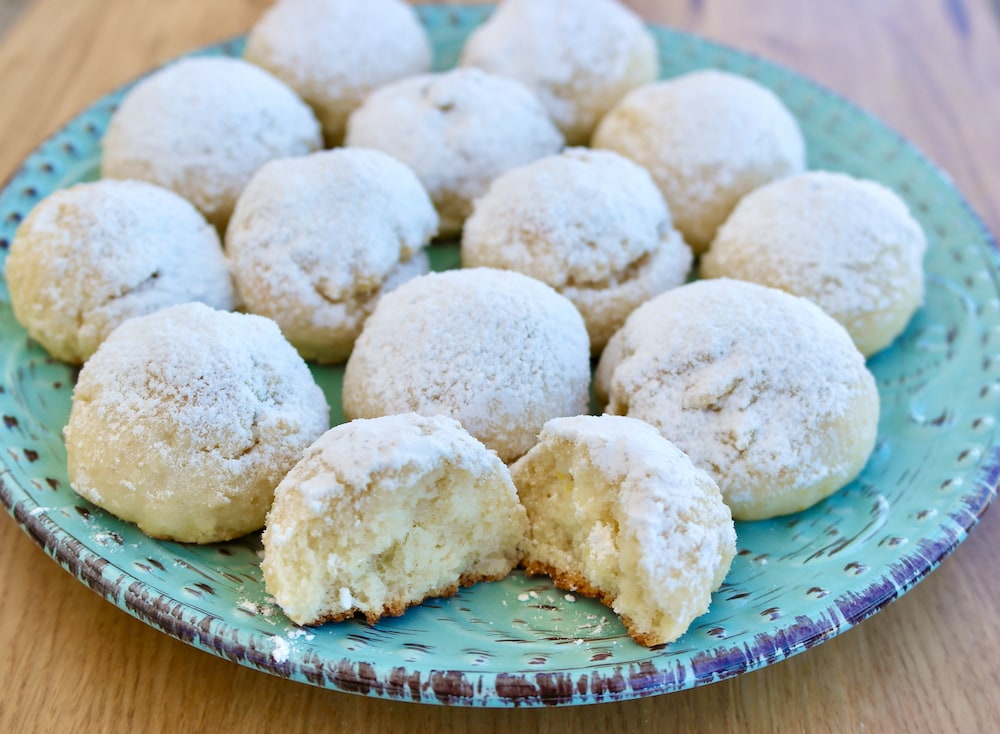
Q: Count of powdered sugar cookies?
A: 13